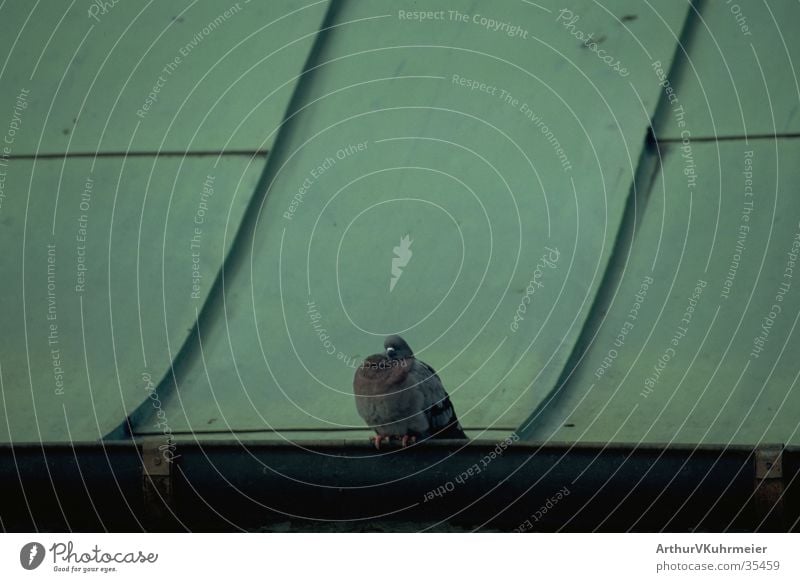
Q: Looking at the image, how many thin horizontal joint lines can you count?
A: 3